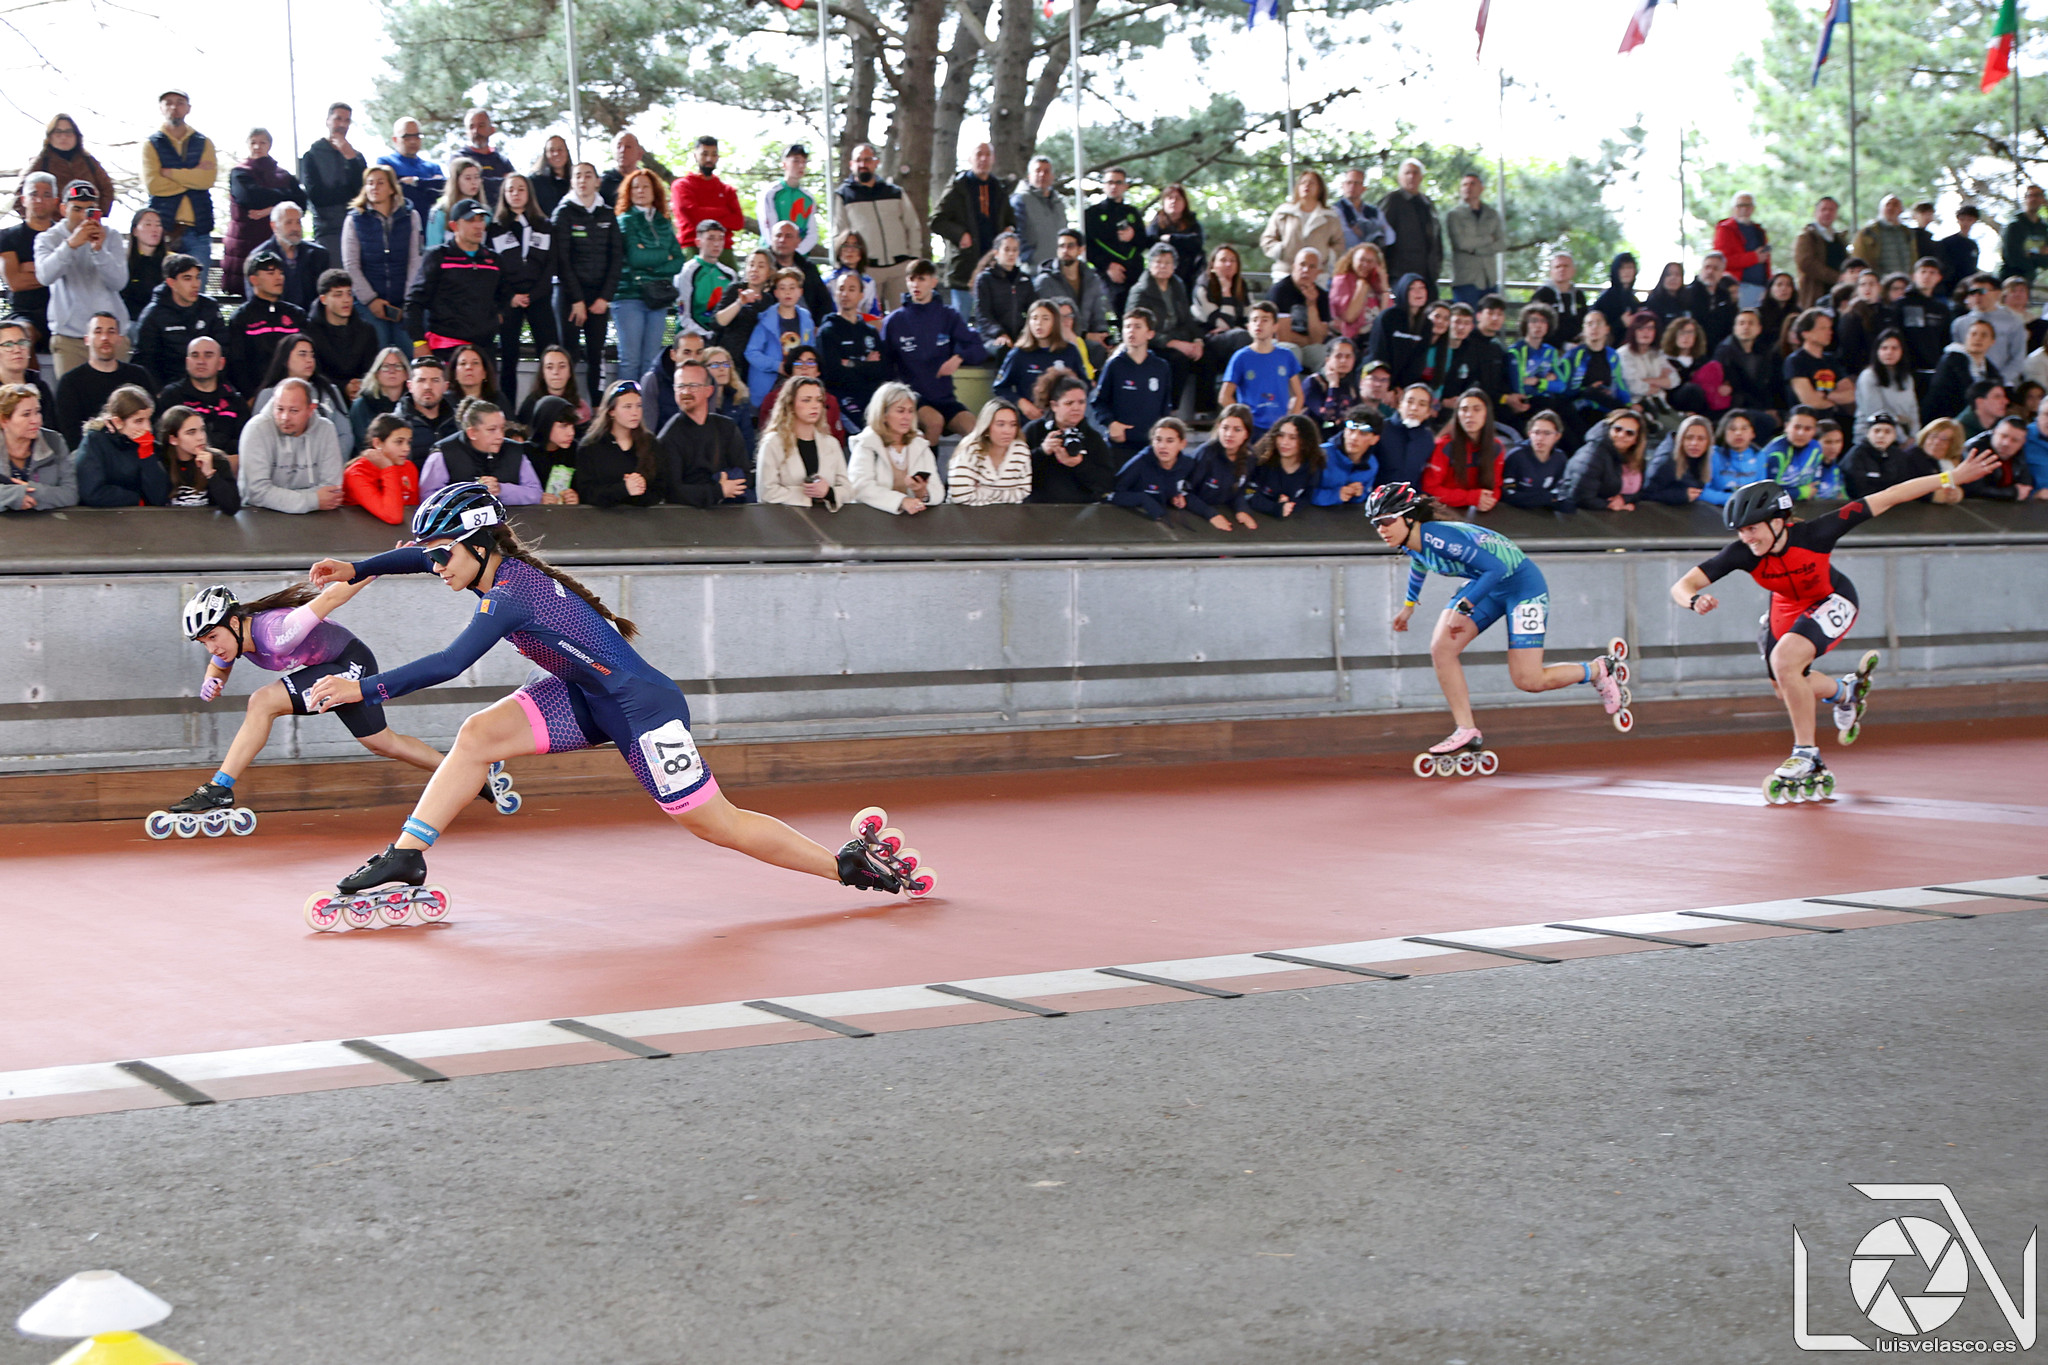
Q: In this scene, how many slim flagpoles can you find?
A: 9